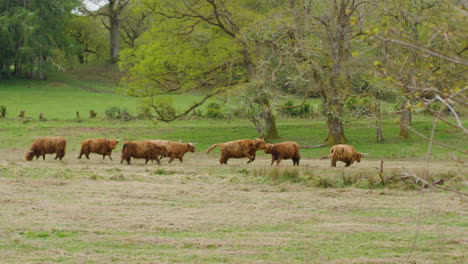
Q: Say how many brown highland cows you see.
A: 7